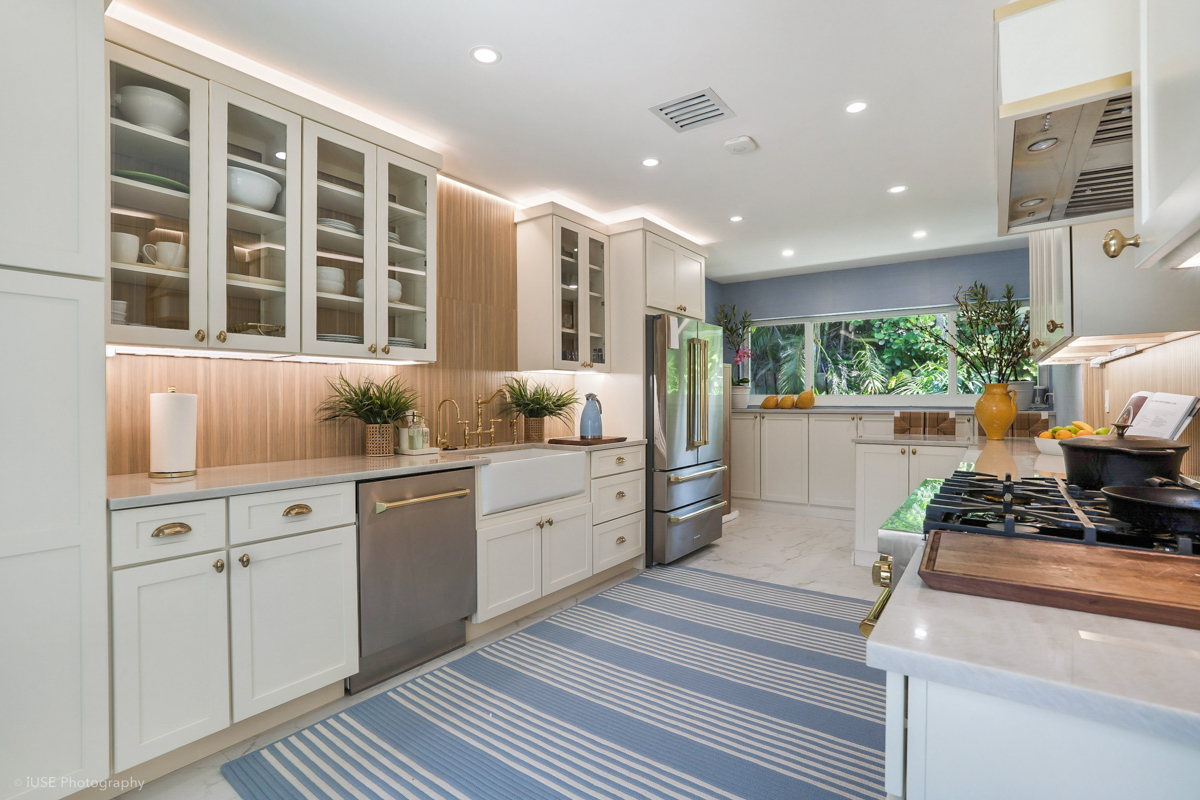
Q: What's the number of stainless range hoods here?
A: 1